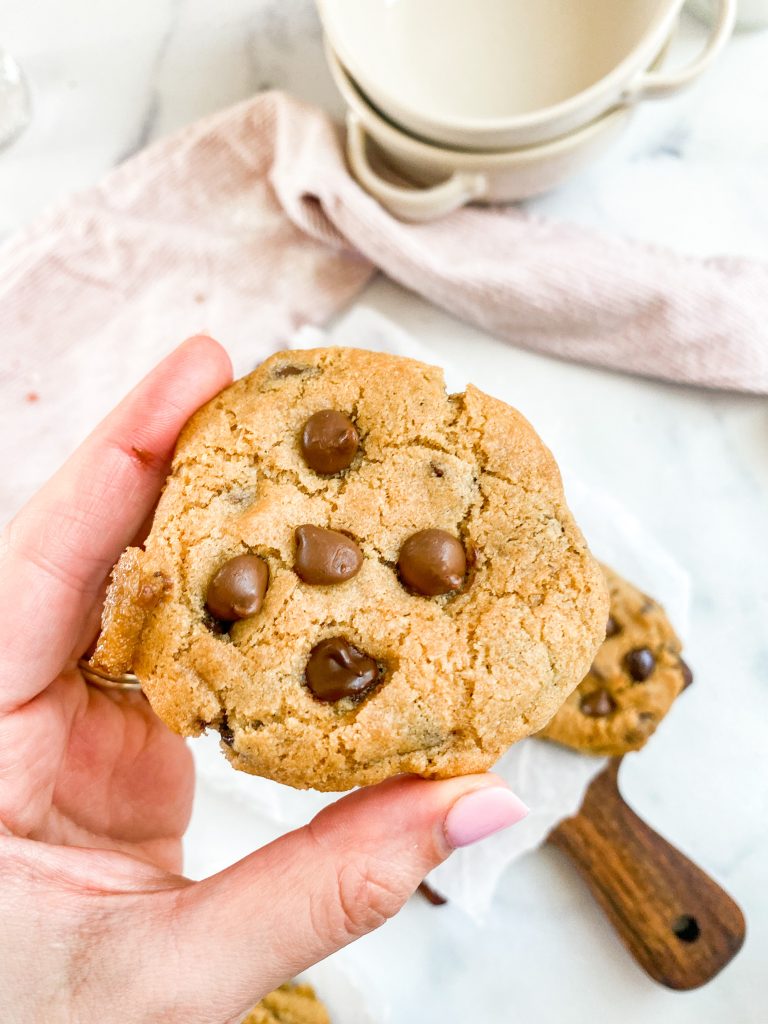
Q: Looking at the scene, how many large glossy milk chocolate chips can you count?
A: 5